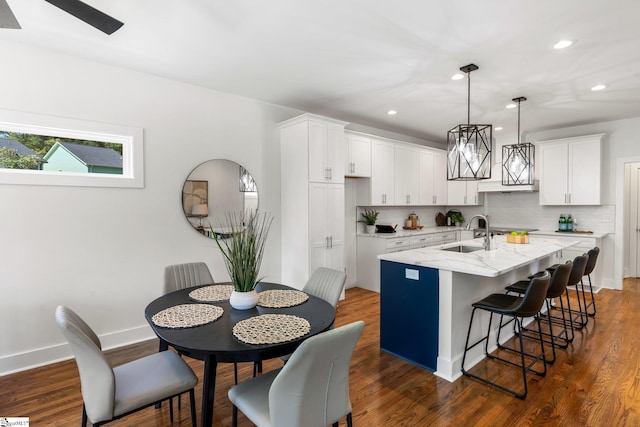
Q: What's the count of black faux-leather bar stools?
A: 4